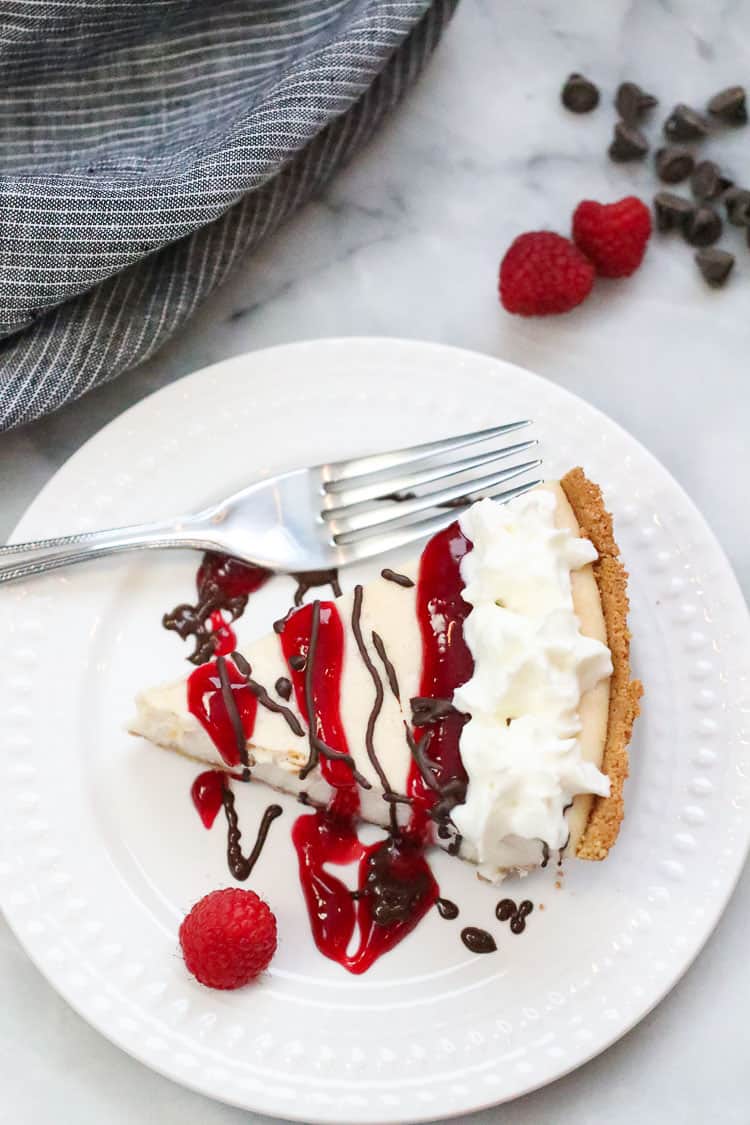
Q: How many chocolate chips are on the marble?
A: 12